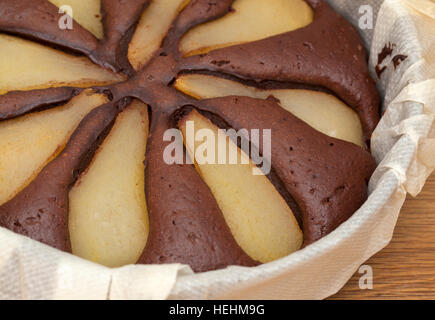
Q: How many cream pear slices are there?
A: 8